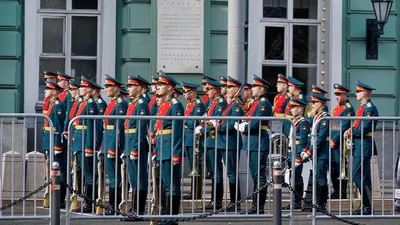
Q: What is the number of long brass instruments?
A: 2